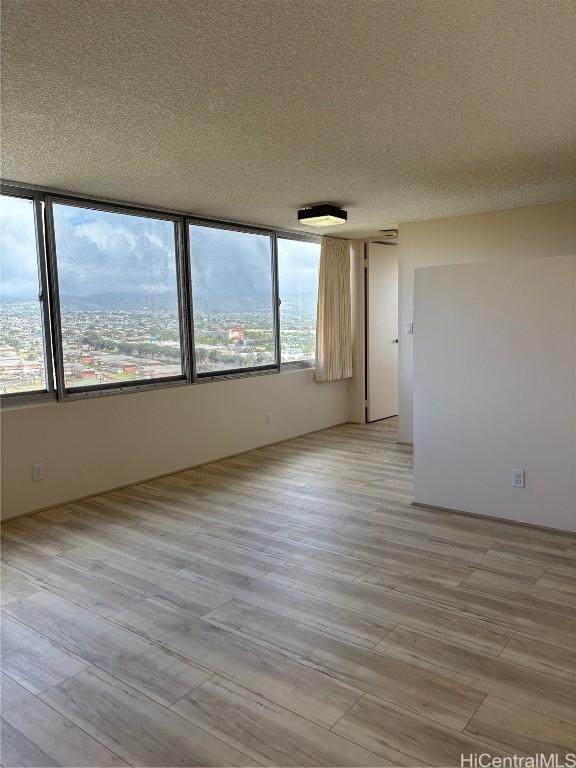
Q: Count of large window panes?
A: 4